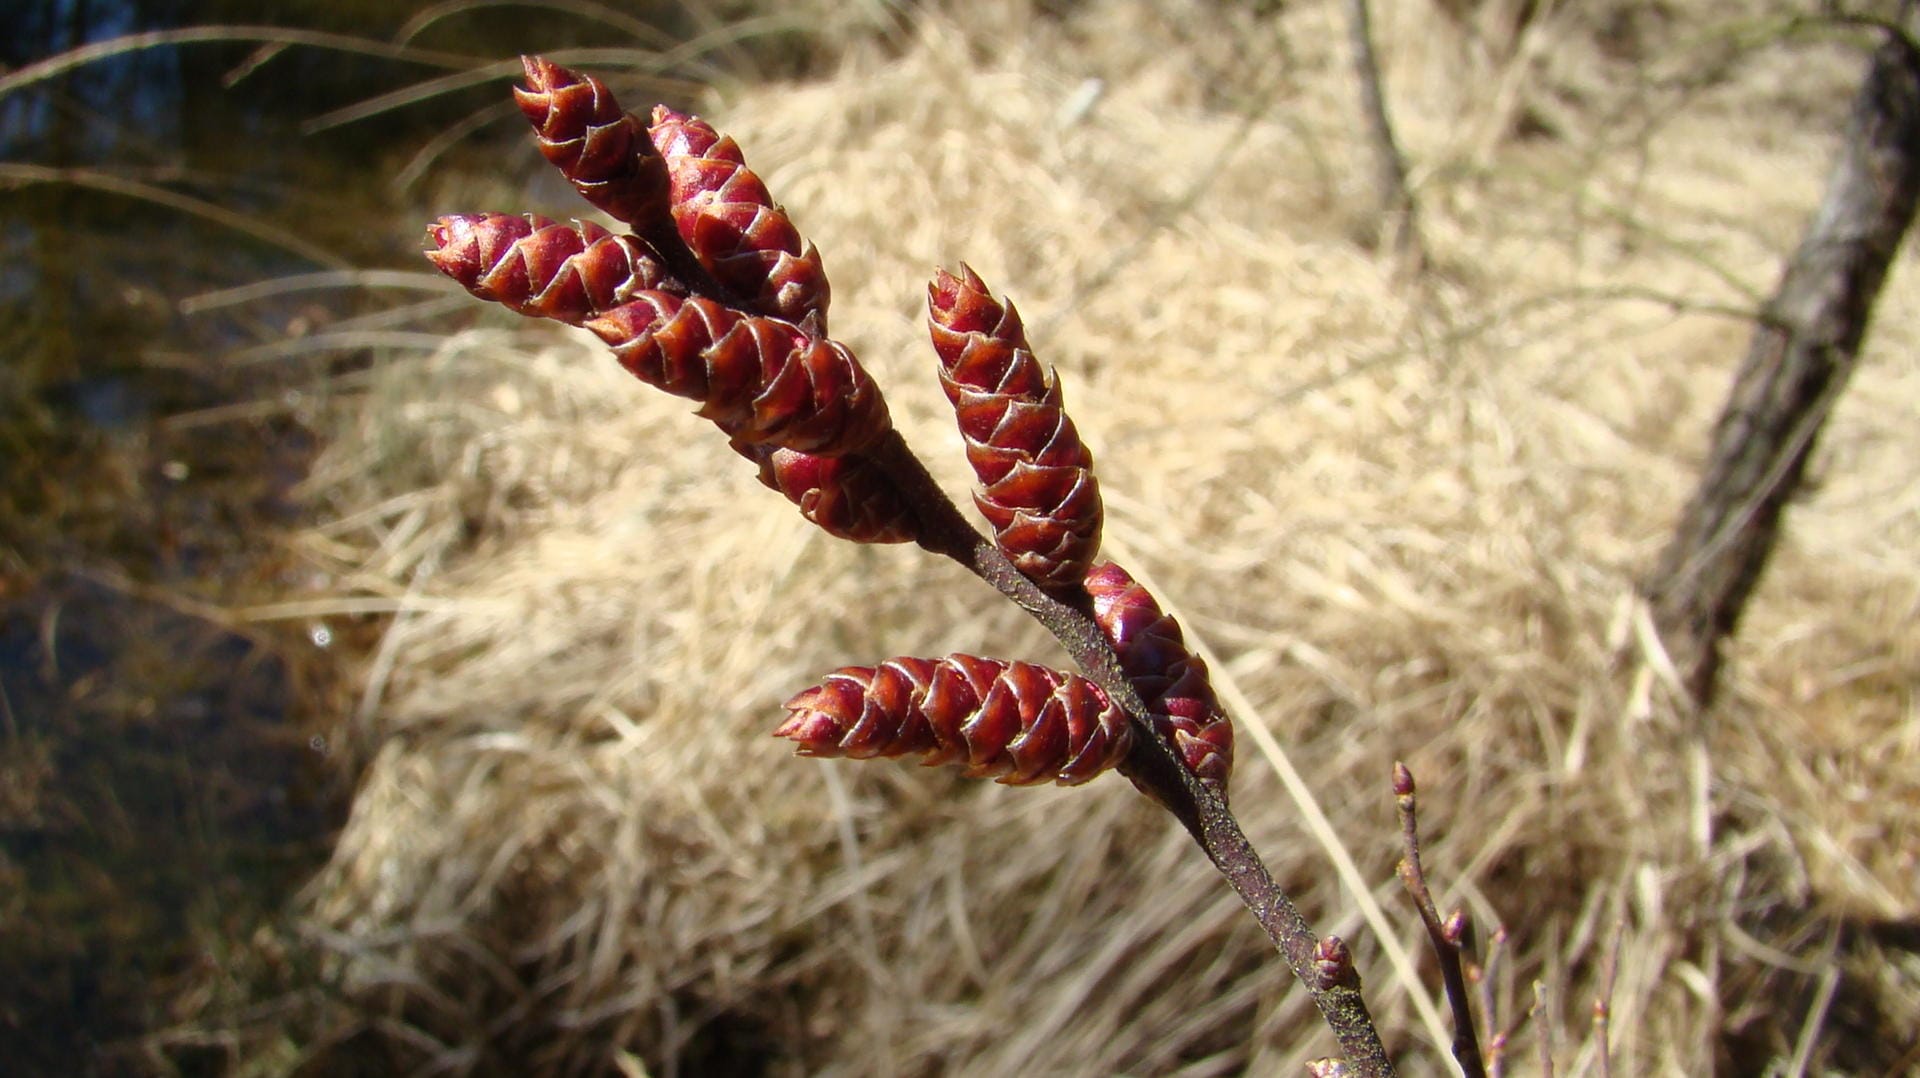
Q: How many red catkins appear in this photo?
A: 8